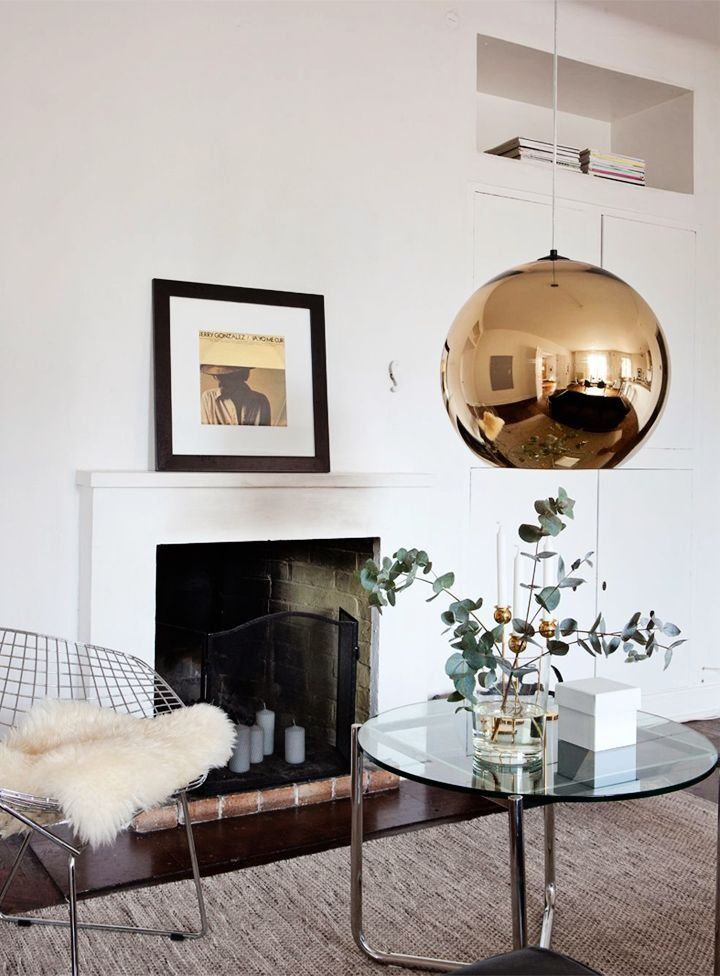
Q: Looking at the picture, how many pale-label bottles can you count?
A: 0